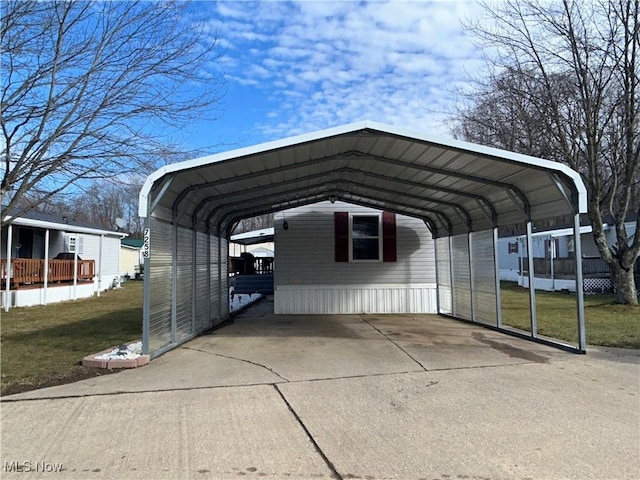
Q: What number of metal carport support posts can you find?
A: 12